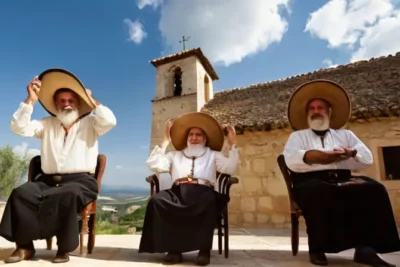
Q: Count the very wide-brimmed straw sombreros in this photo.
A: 3